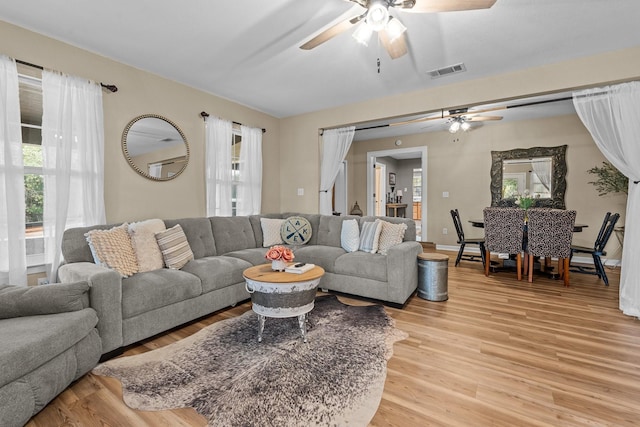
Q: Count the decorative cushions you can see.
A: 8